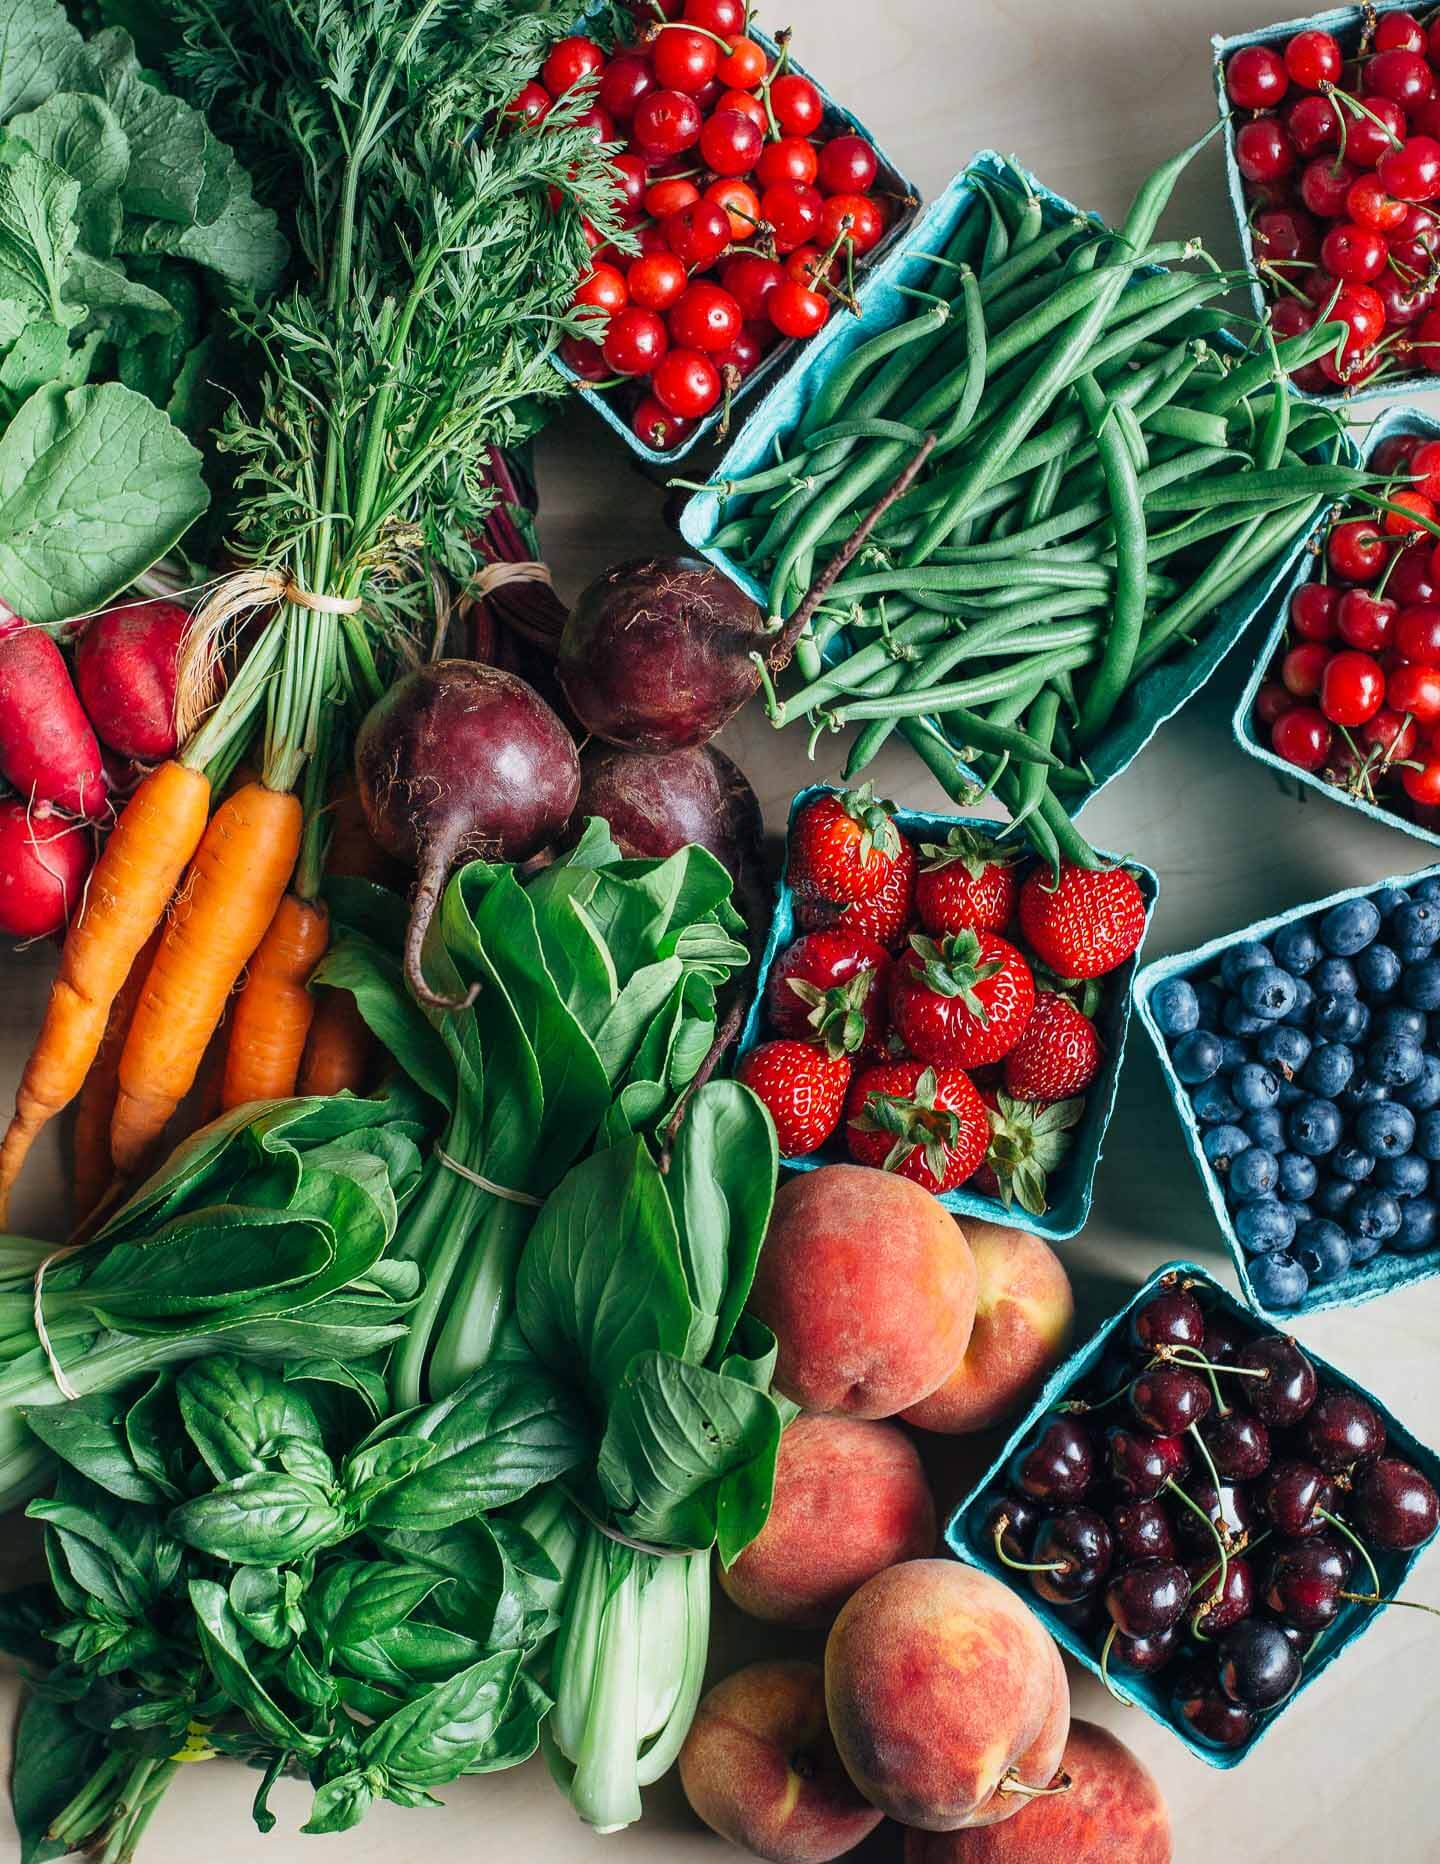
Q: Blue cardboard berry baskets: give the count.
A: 7